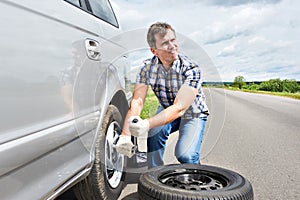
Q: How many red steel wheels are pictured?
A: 0